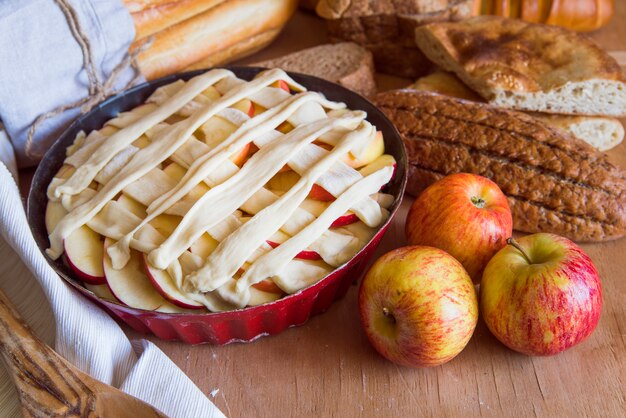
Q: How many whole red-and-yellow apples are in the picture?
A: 3